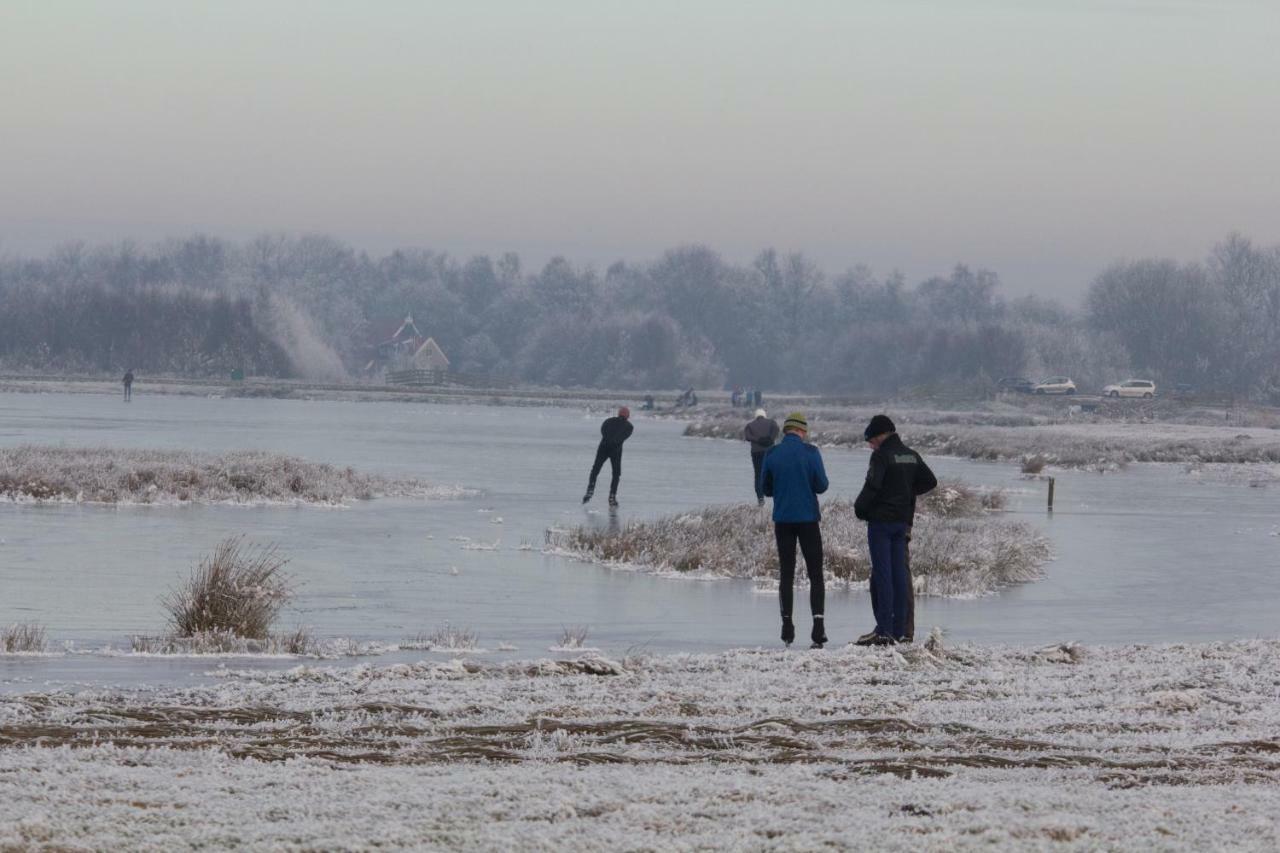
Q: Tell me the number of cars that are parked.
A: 3